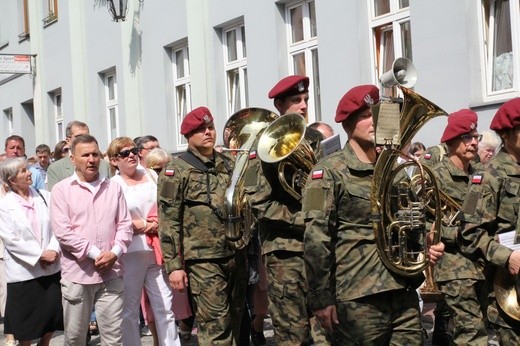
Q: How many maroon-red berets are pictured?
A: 5